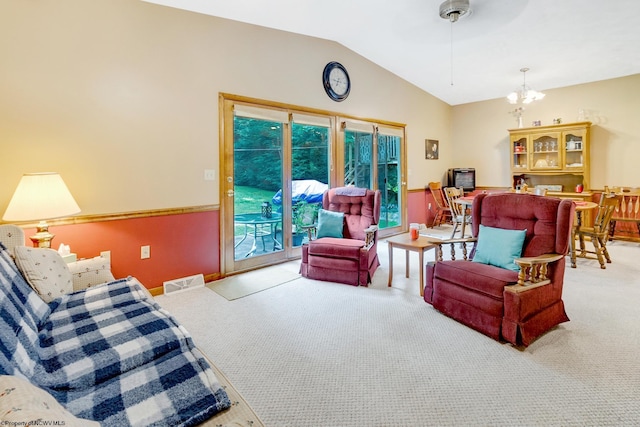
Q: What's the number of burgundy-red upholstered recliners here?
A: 2